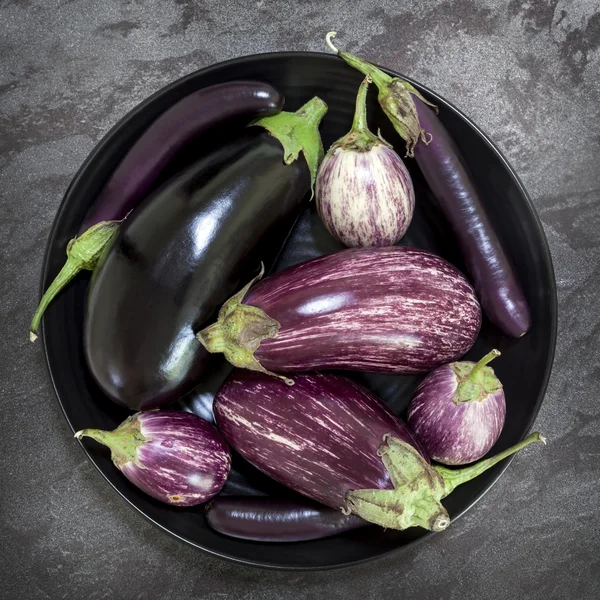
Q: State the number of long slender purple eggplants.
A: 3